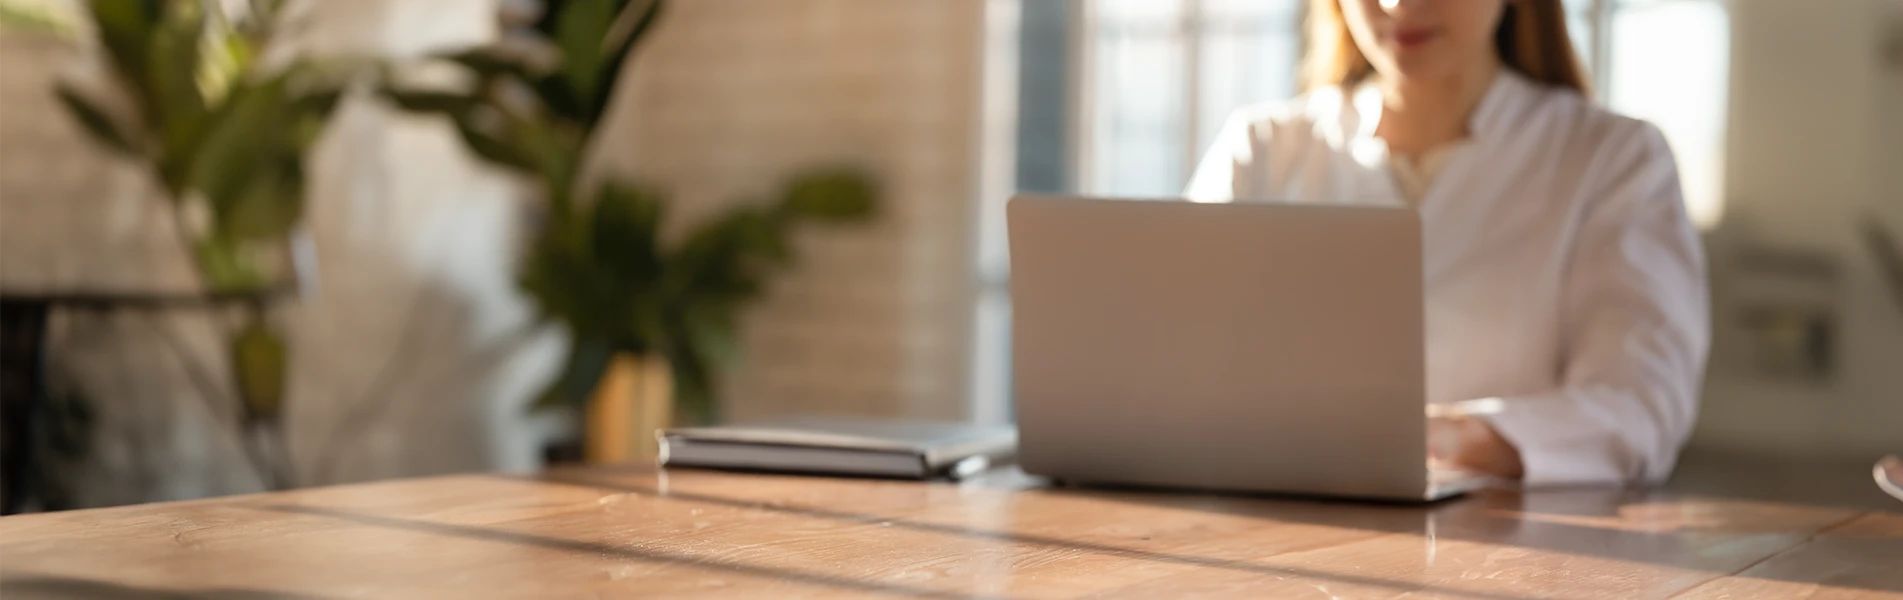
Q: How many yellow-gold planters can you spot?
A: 1